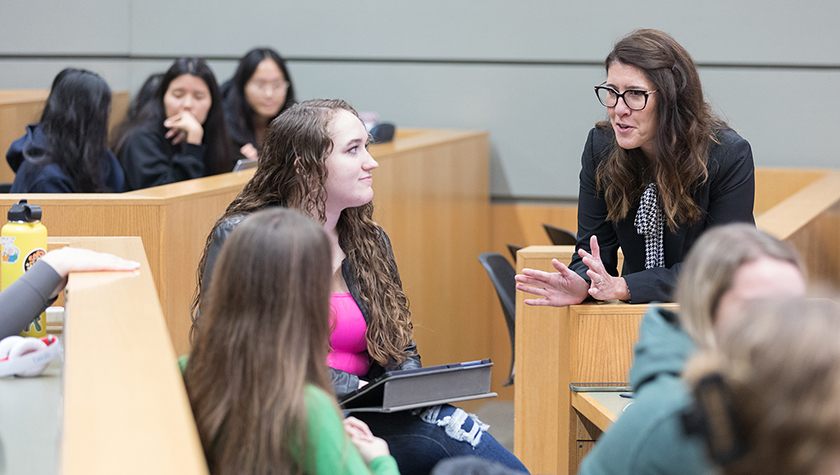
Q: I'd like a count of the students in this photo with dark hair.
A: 4